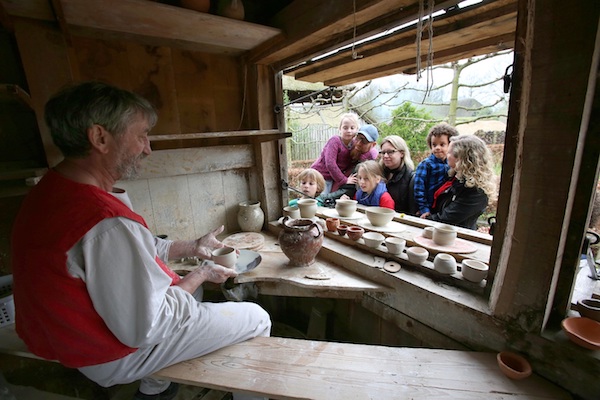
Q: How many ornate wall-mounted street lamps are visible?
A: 0